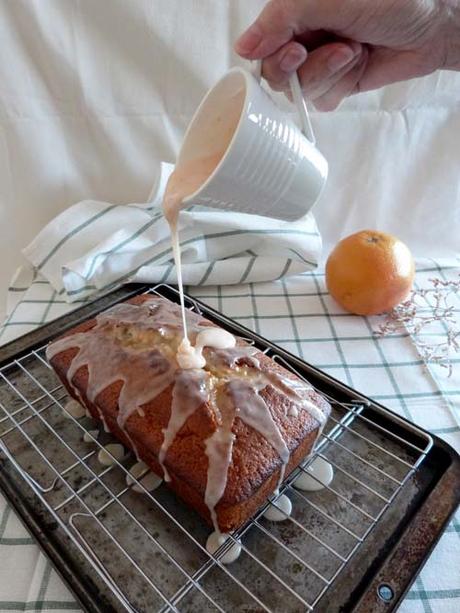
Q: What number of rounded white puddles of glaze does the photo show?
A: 7